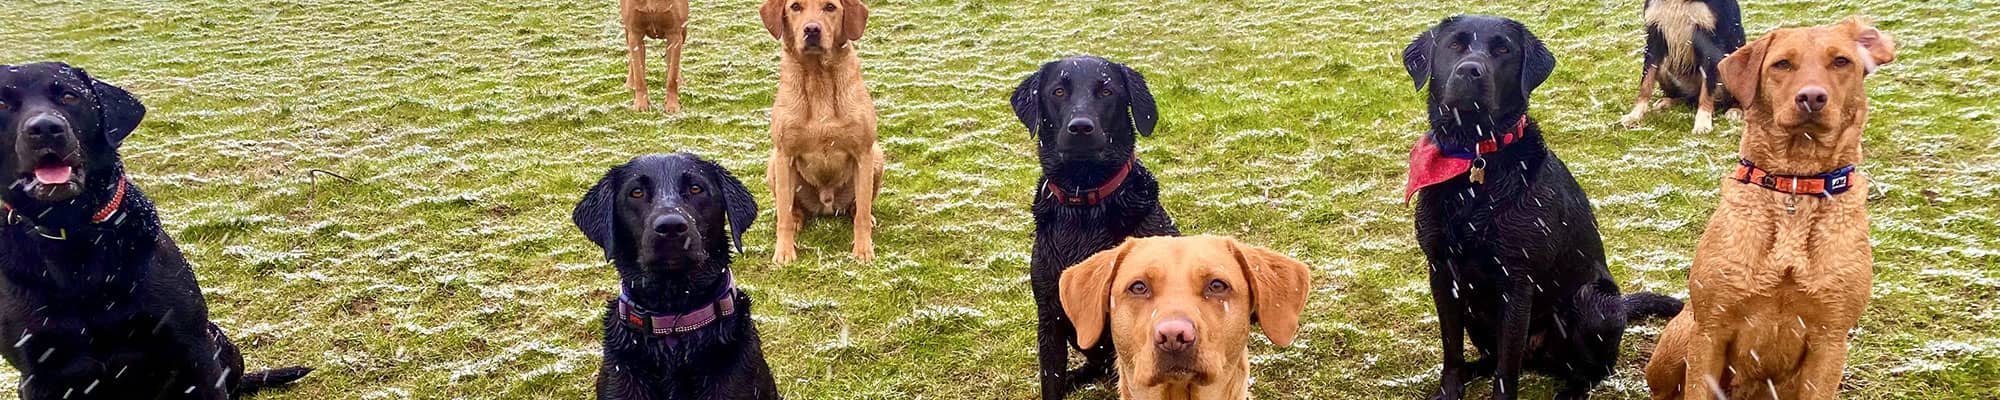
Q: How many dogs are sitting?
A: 8